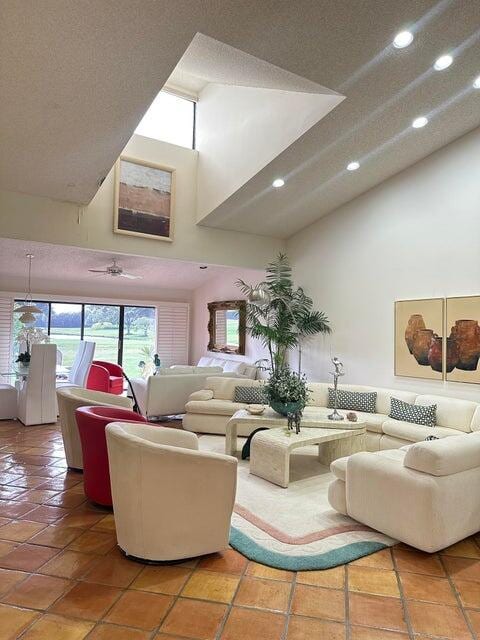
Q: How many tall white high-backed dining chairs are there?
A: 2